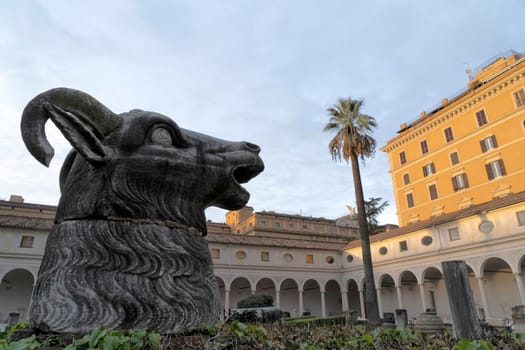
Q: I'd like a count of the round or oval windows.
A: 7